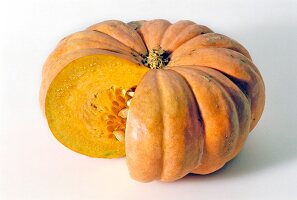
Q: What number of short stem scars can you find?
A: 1